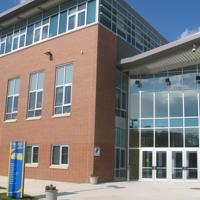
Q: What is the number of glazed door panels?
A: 4